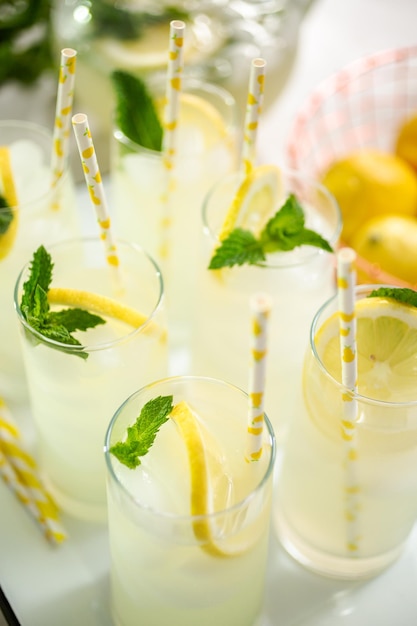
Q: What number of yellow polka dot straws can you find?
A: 6